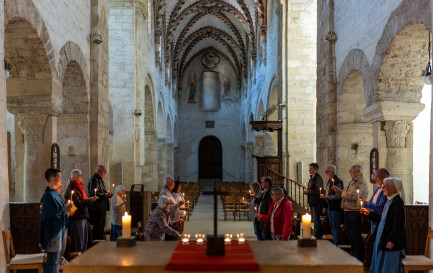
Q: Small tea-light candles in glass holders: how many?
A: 4